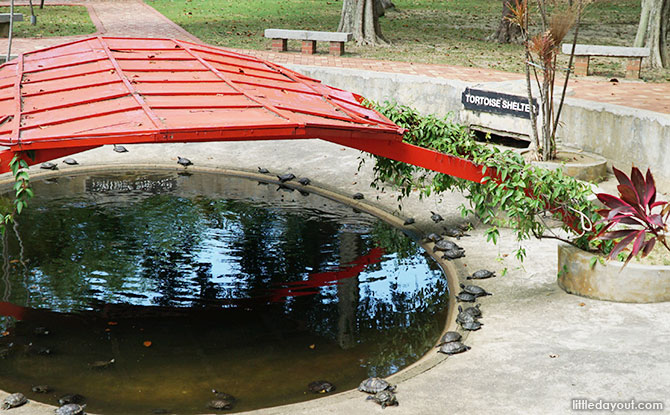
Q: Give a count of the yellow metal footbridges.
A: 0